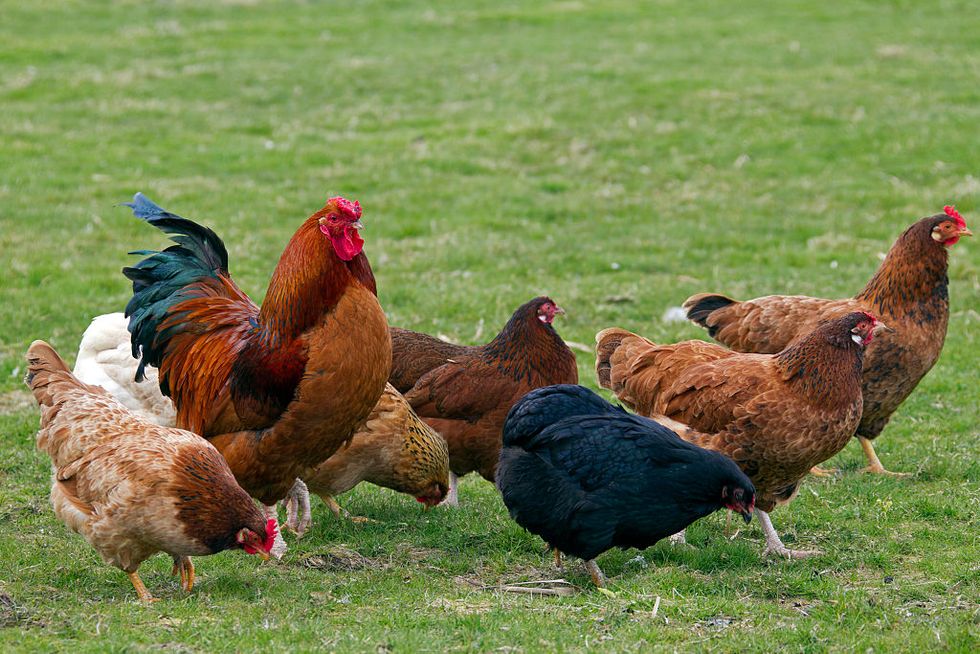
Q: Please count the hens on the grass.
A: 7